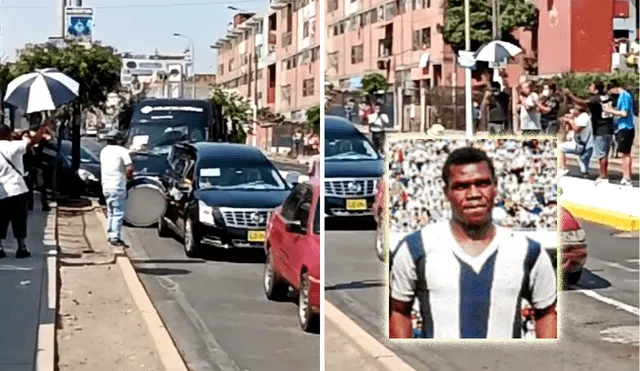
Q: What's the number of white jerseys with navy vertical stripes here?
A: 1